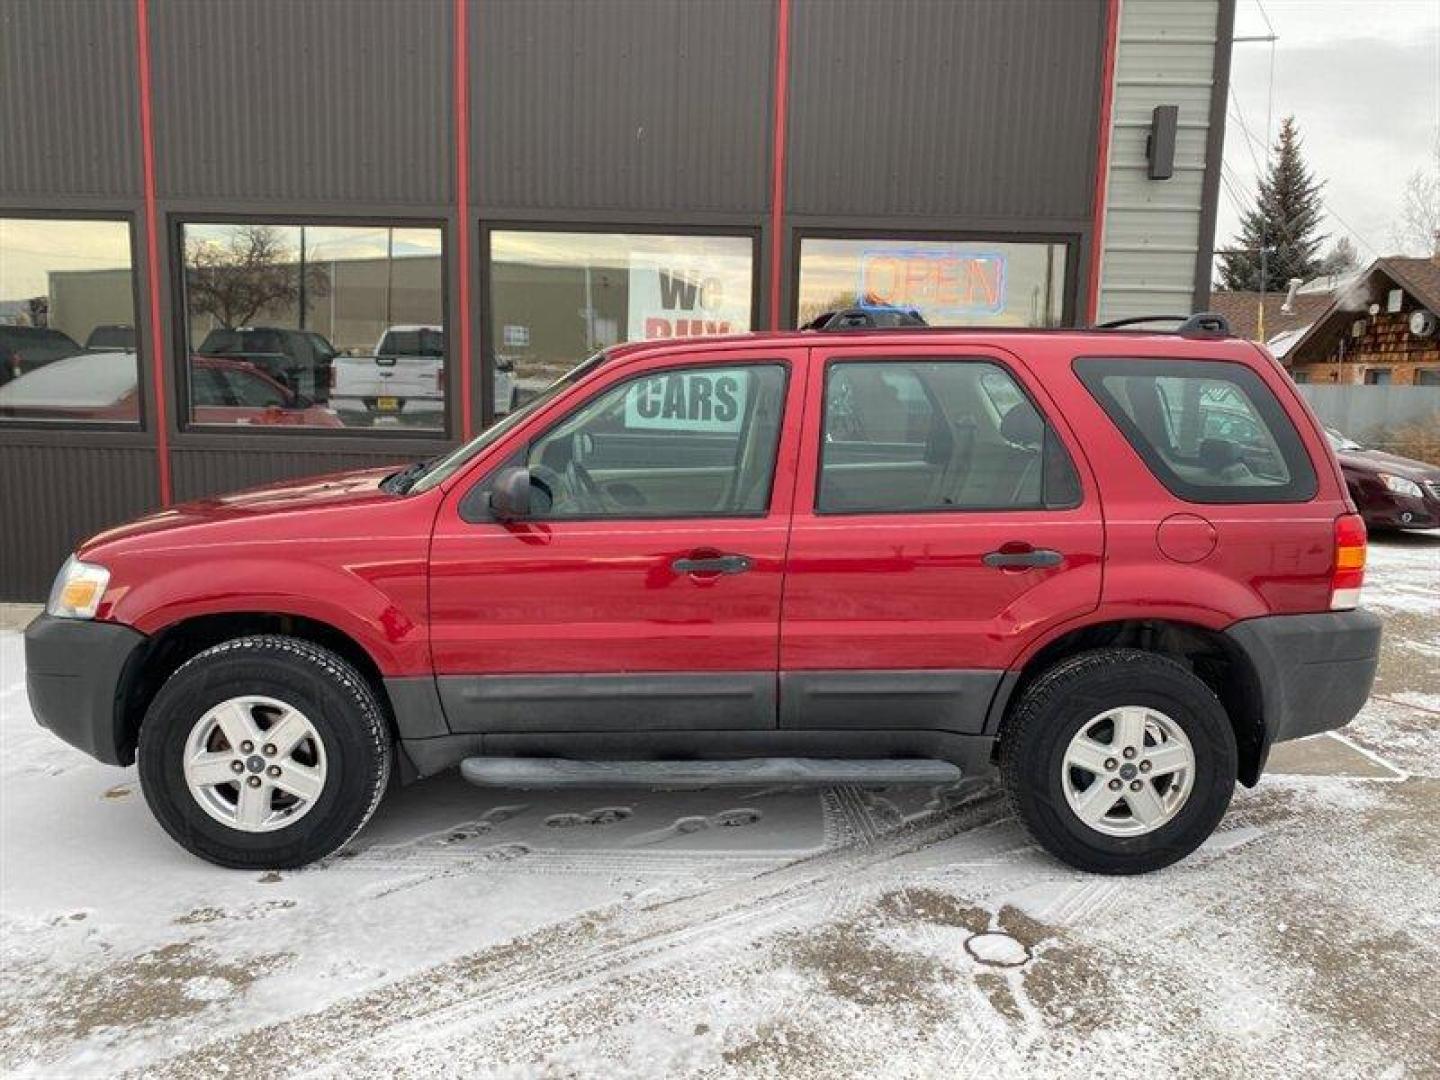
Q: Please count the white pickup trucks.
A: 1